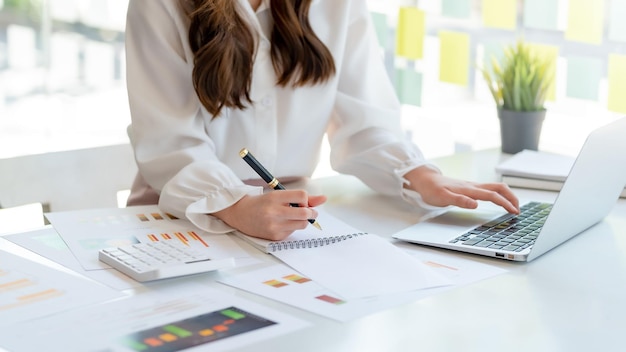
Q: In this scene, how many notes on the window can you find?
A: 13